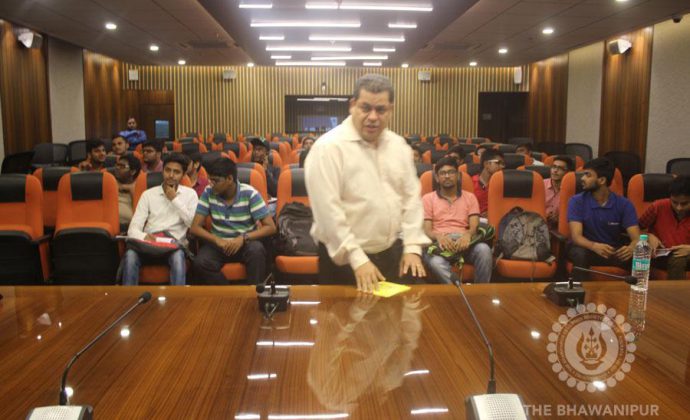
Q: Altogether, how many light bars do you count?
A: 12